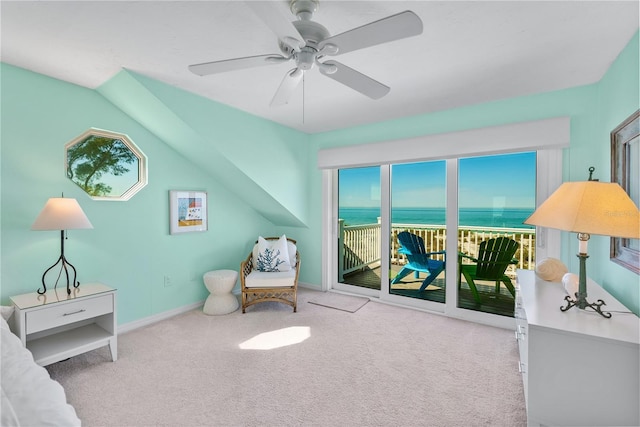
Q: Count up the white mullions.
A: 2